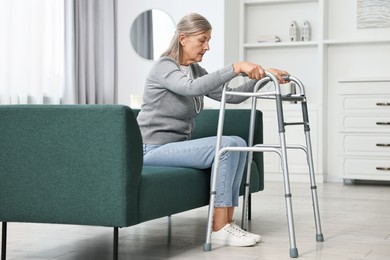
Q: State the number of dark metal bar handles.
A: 4